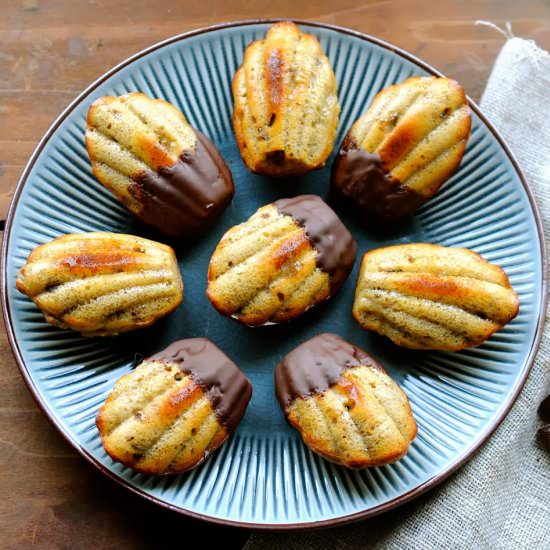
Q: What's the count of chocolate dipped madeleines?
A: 5